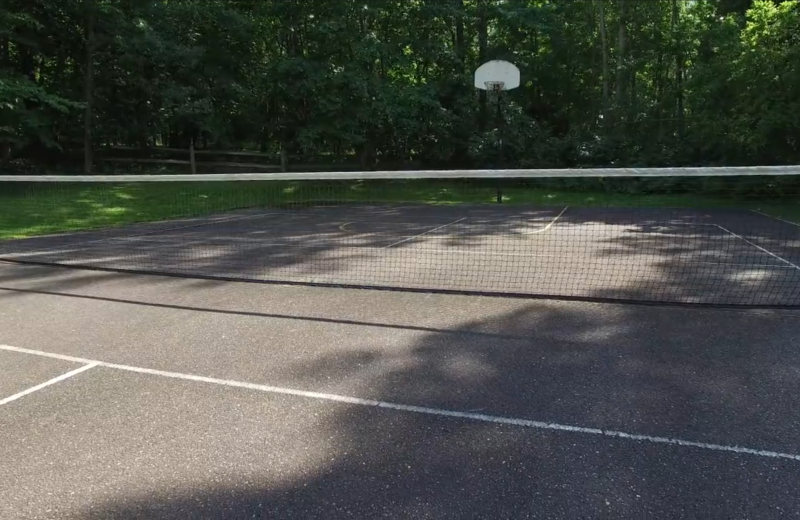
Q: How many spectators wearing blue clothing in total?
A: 0